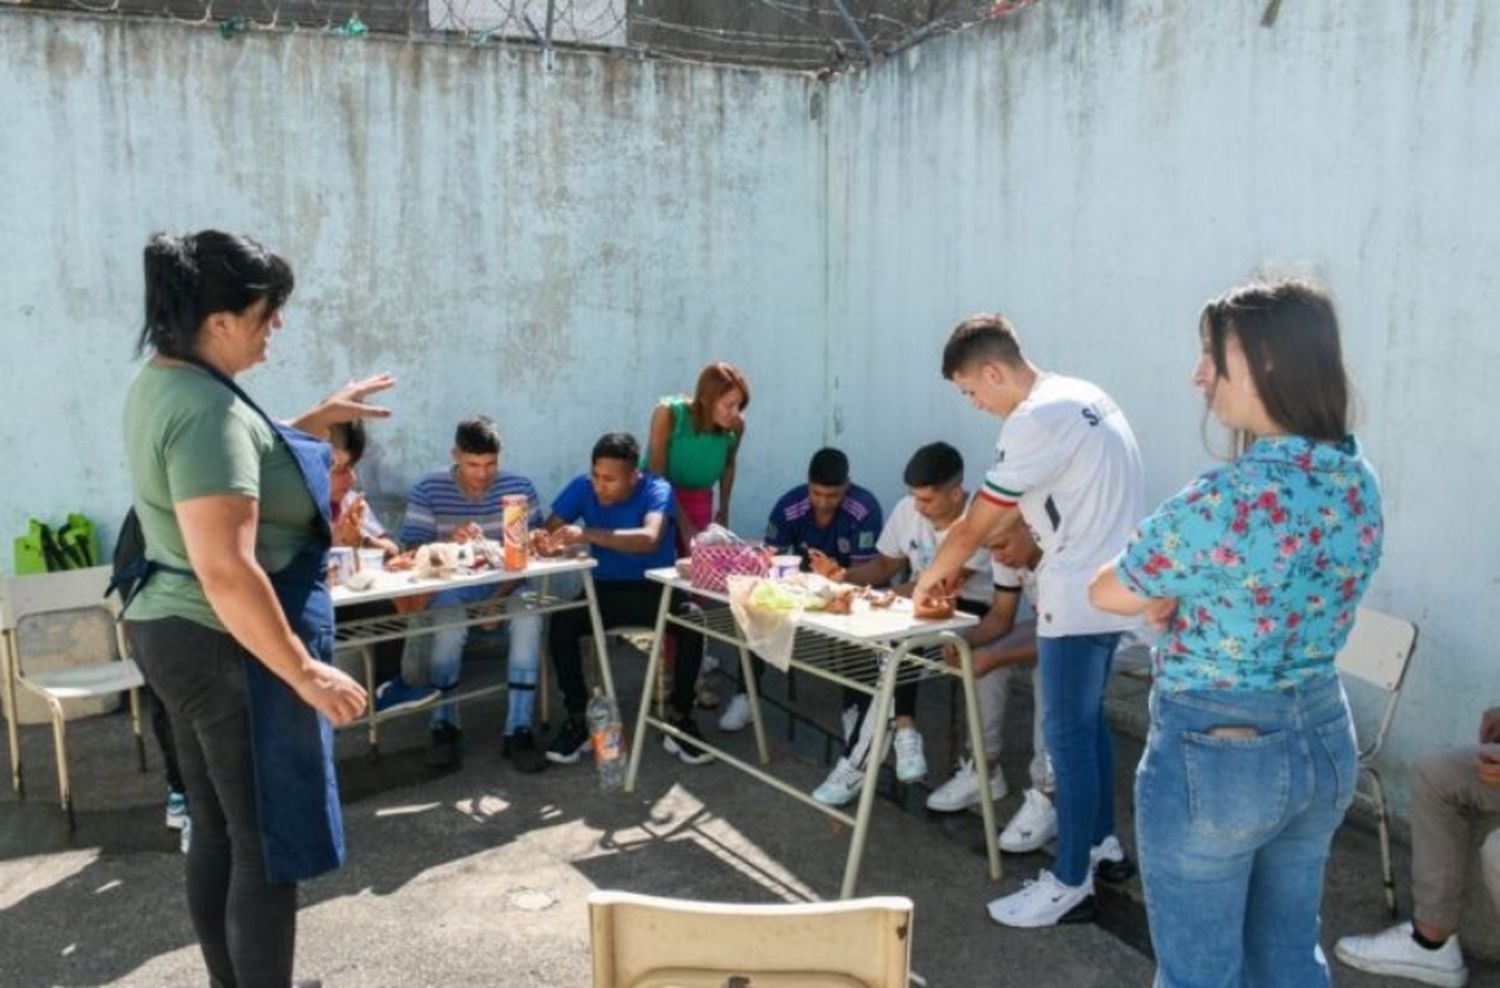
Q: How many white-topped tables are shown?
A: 2